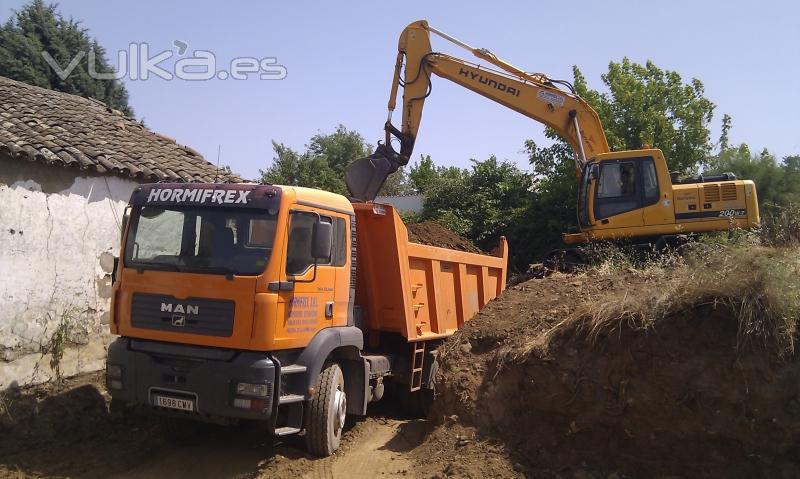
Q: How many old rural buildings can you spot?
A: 1